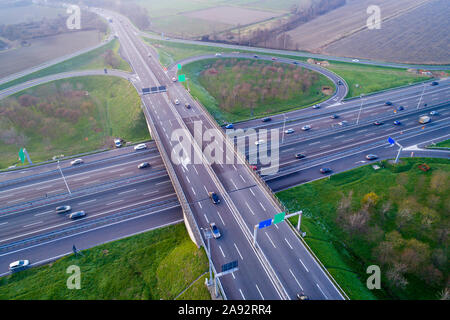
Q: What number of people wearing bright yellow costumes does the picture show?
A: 0